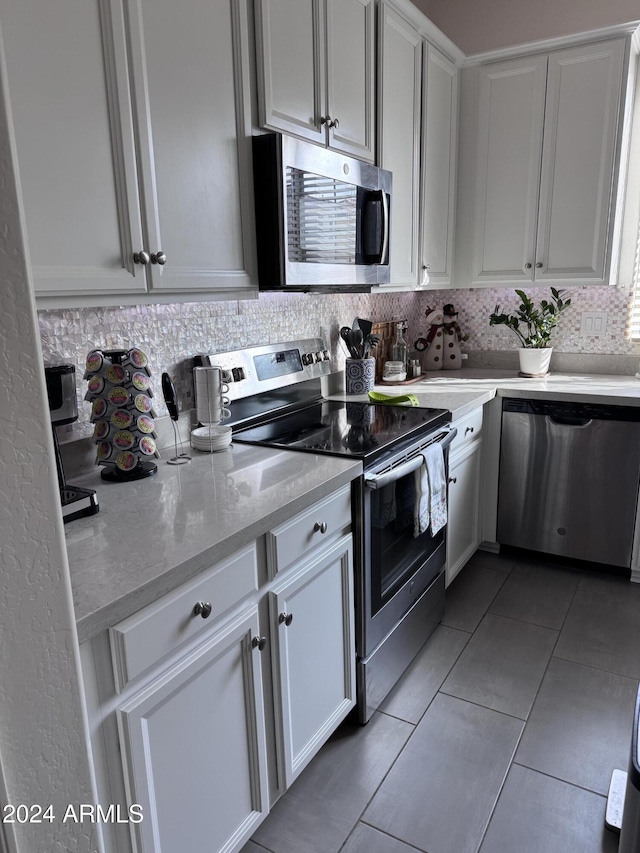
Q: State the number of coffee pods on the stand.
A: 15